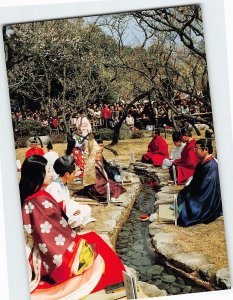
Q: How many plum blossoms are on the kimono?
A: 11